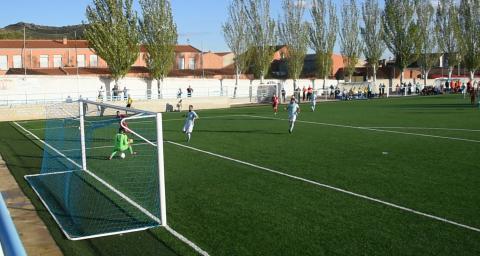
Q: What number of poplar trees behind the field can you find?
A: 12